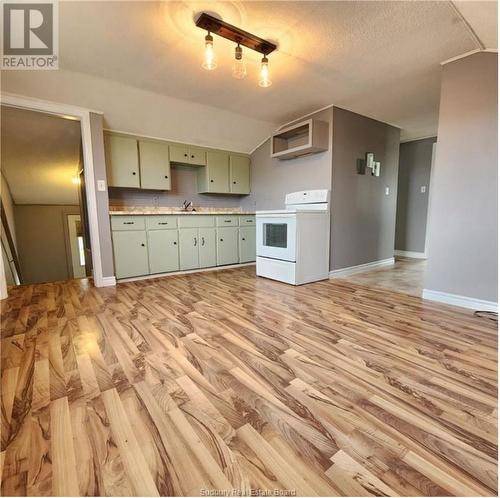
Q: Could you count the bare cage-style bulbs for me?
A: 3